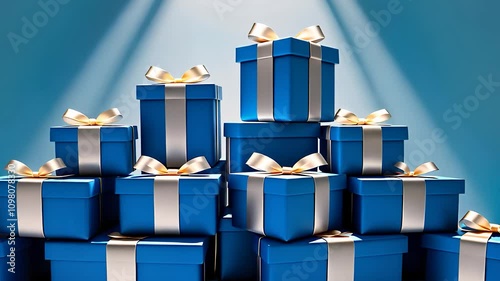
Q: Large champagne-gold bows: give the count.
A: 9